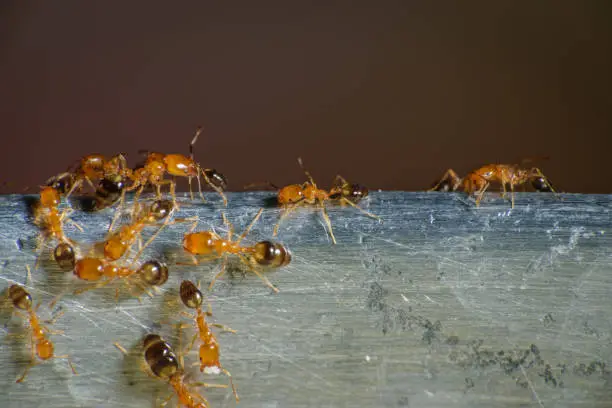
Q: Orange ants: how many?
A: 11